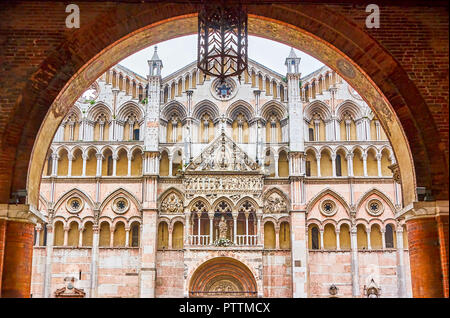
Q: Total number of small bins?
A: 0